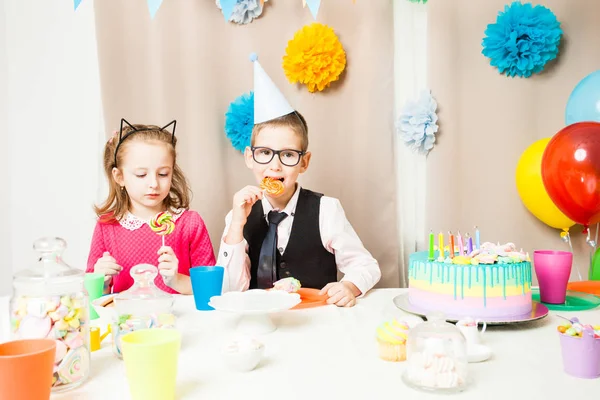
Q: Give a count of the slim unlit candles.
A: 6